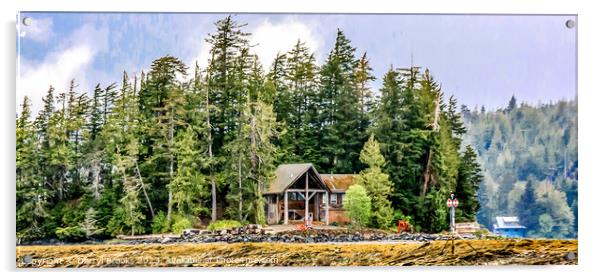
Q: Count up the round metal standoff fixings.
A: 4